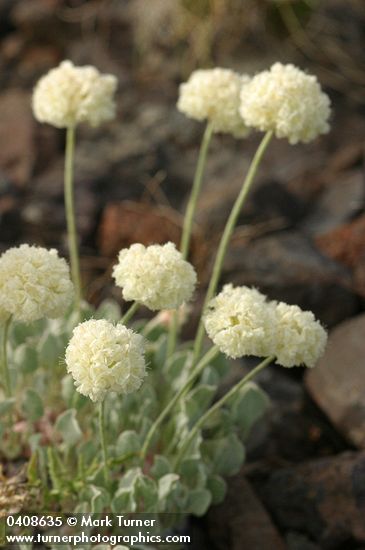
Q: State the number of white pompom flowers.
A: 8